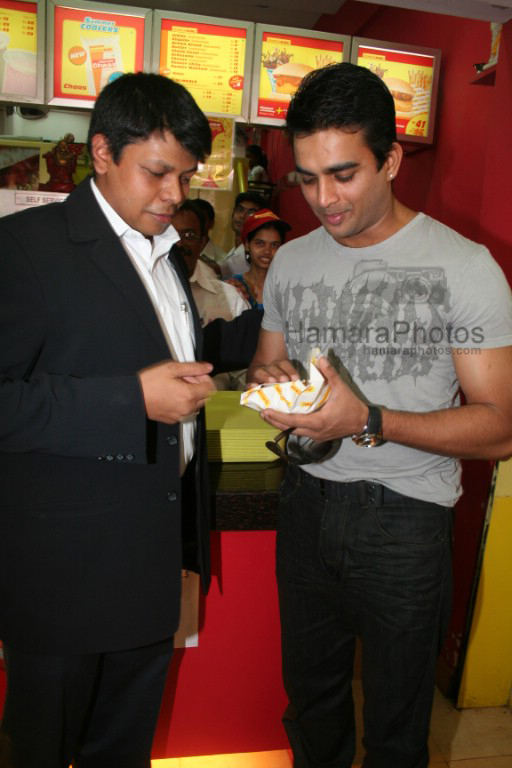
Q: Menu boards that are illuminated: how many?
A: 5